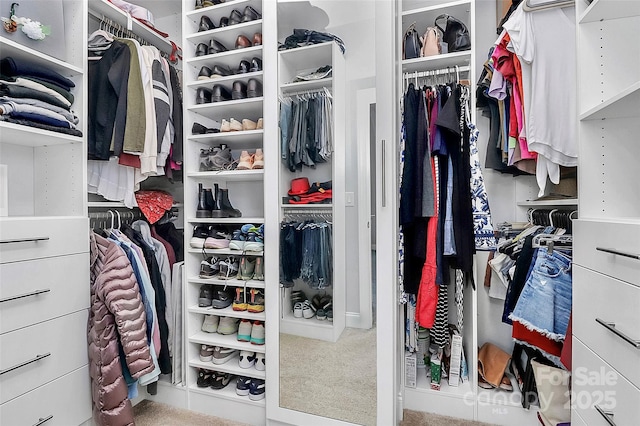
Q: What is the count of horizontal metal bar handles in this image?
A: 7